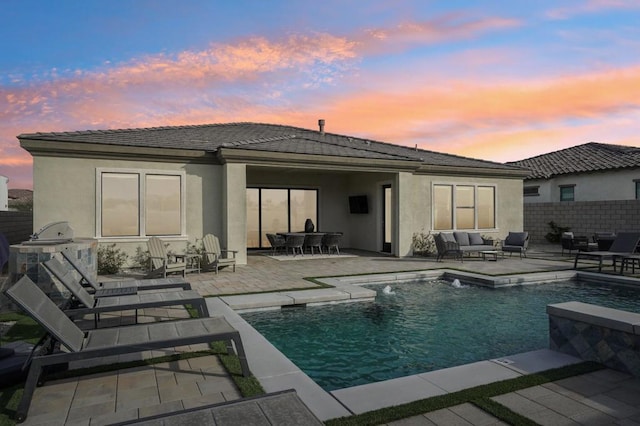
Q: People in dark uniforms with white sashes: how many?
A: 0